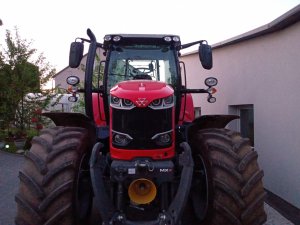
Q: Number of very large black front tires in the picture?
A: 2